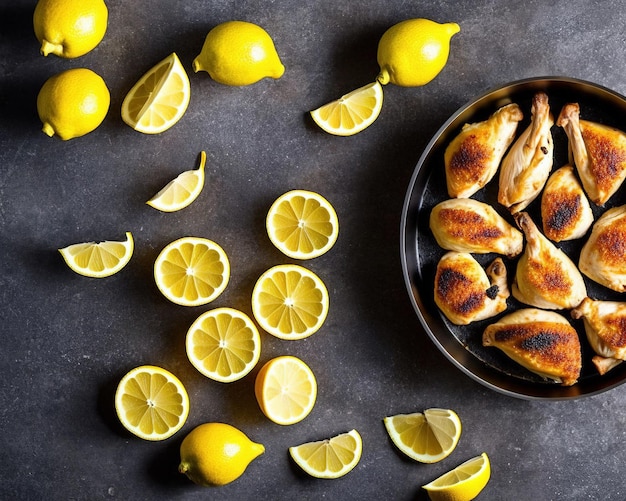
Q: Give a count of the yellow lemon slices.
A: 13